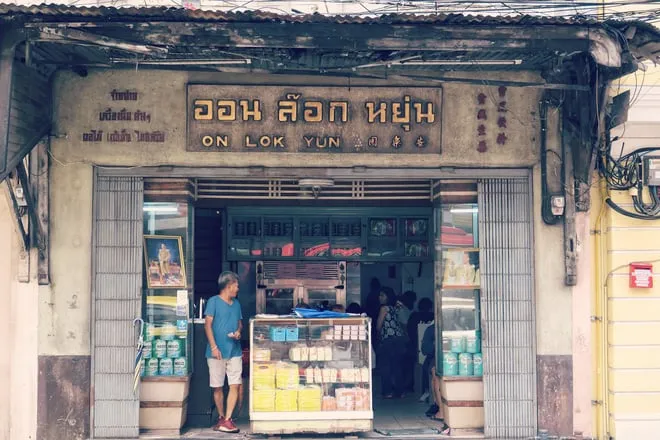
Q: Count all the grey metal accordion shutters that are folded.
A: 2